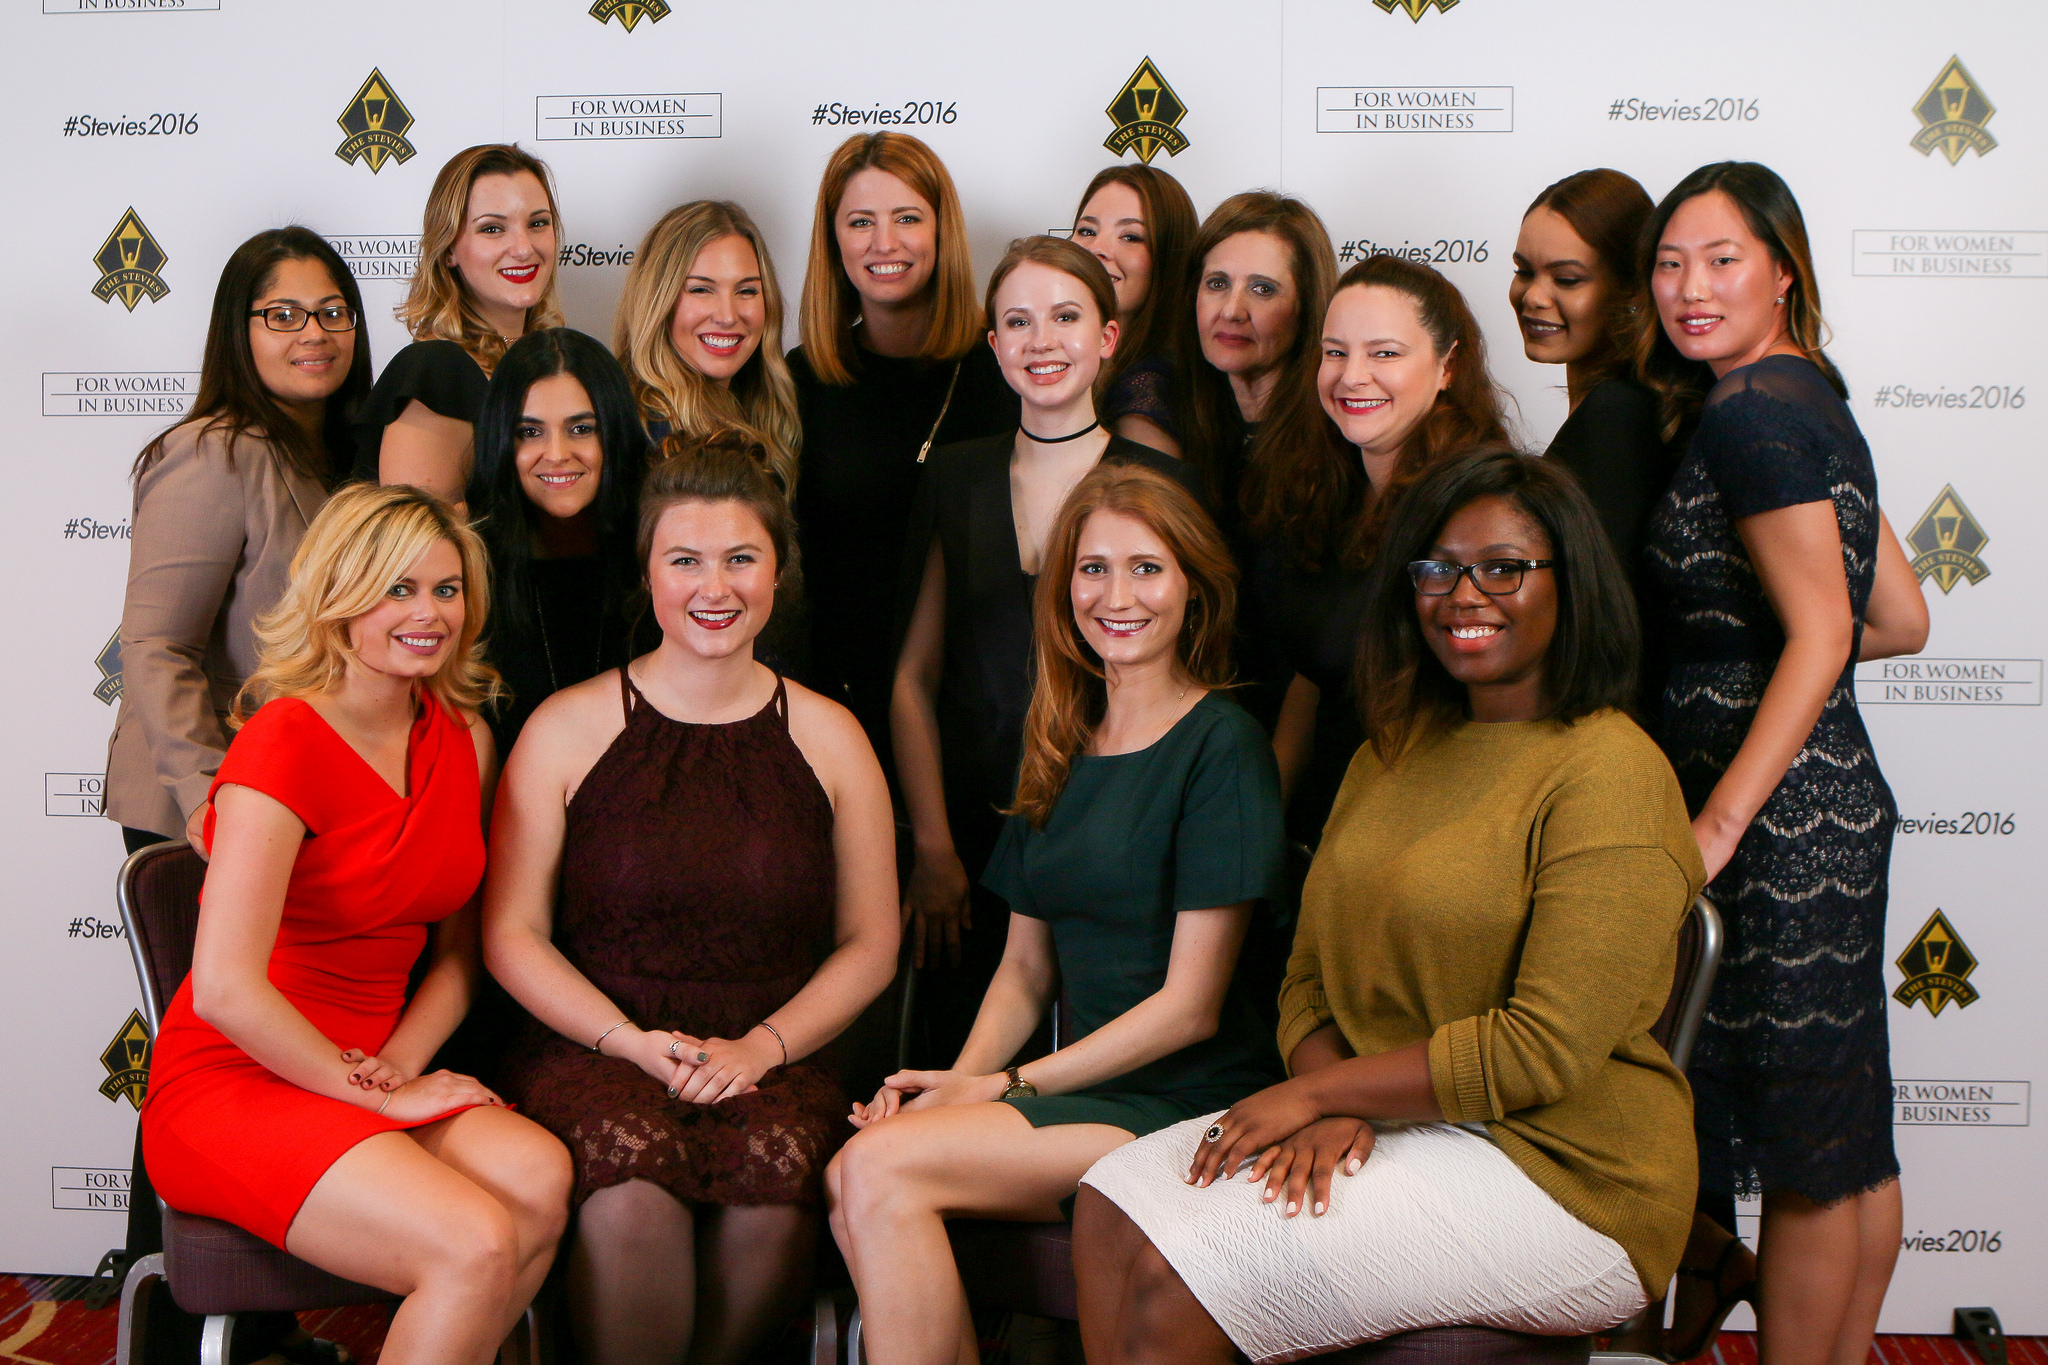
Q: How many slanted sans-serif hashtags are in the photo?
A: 10